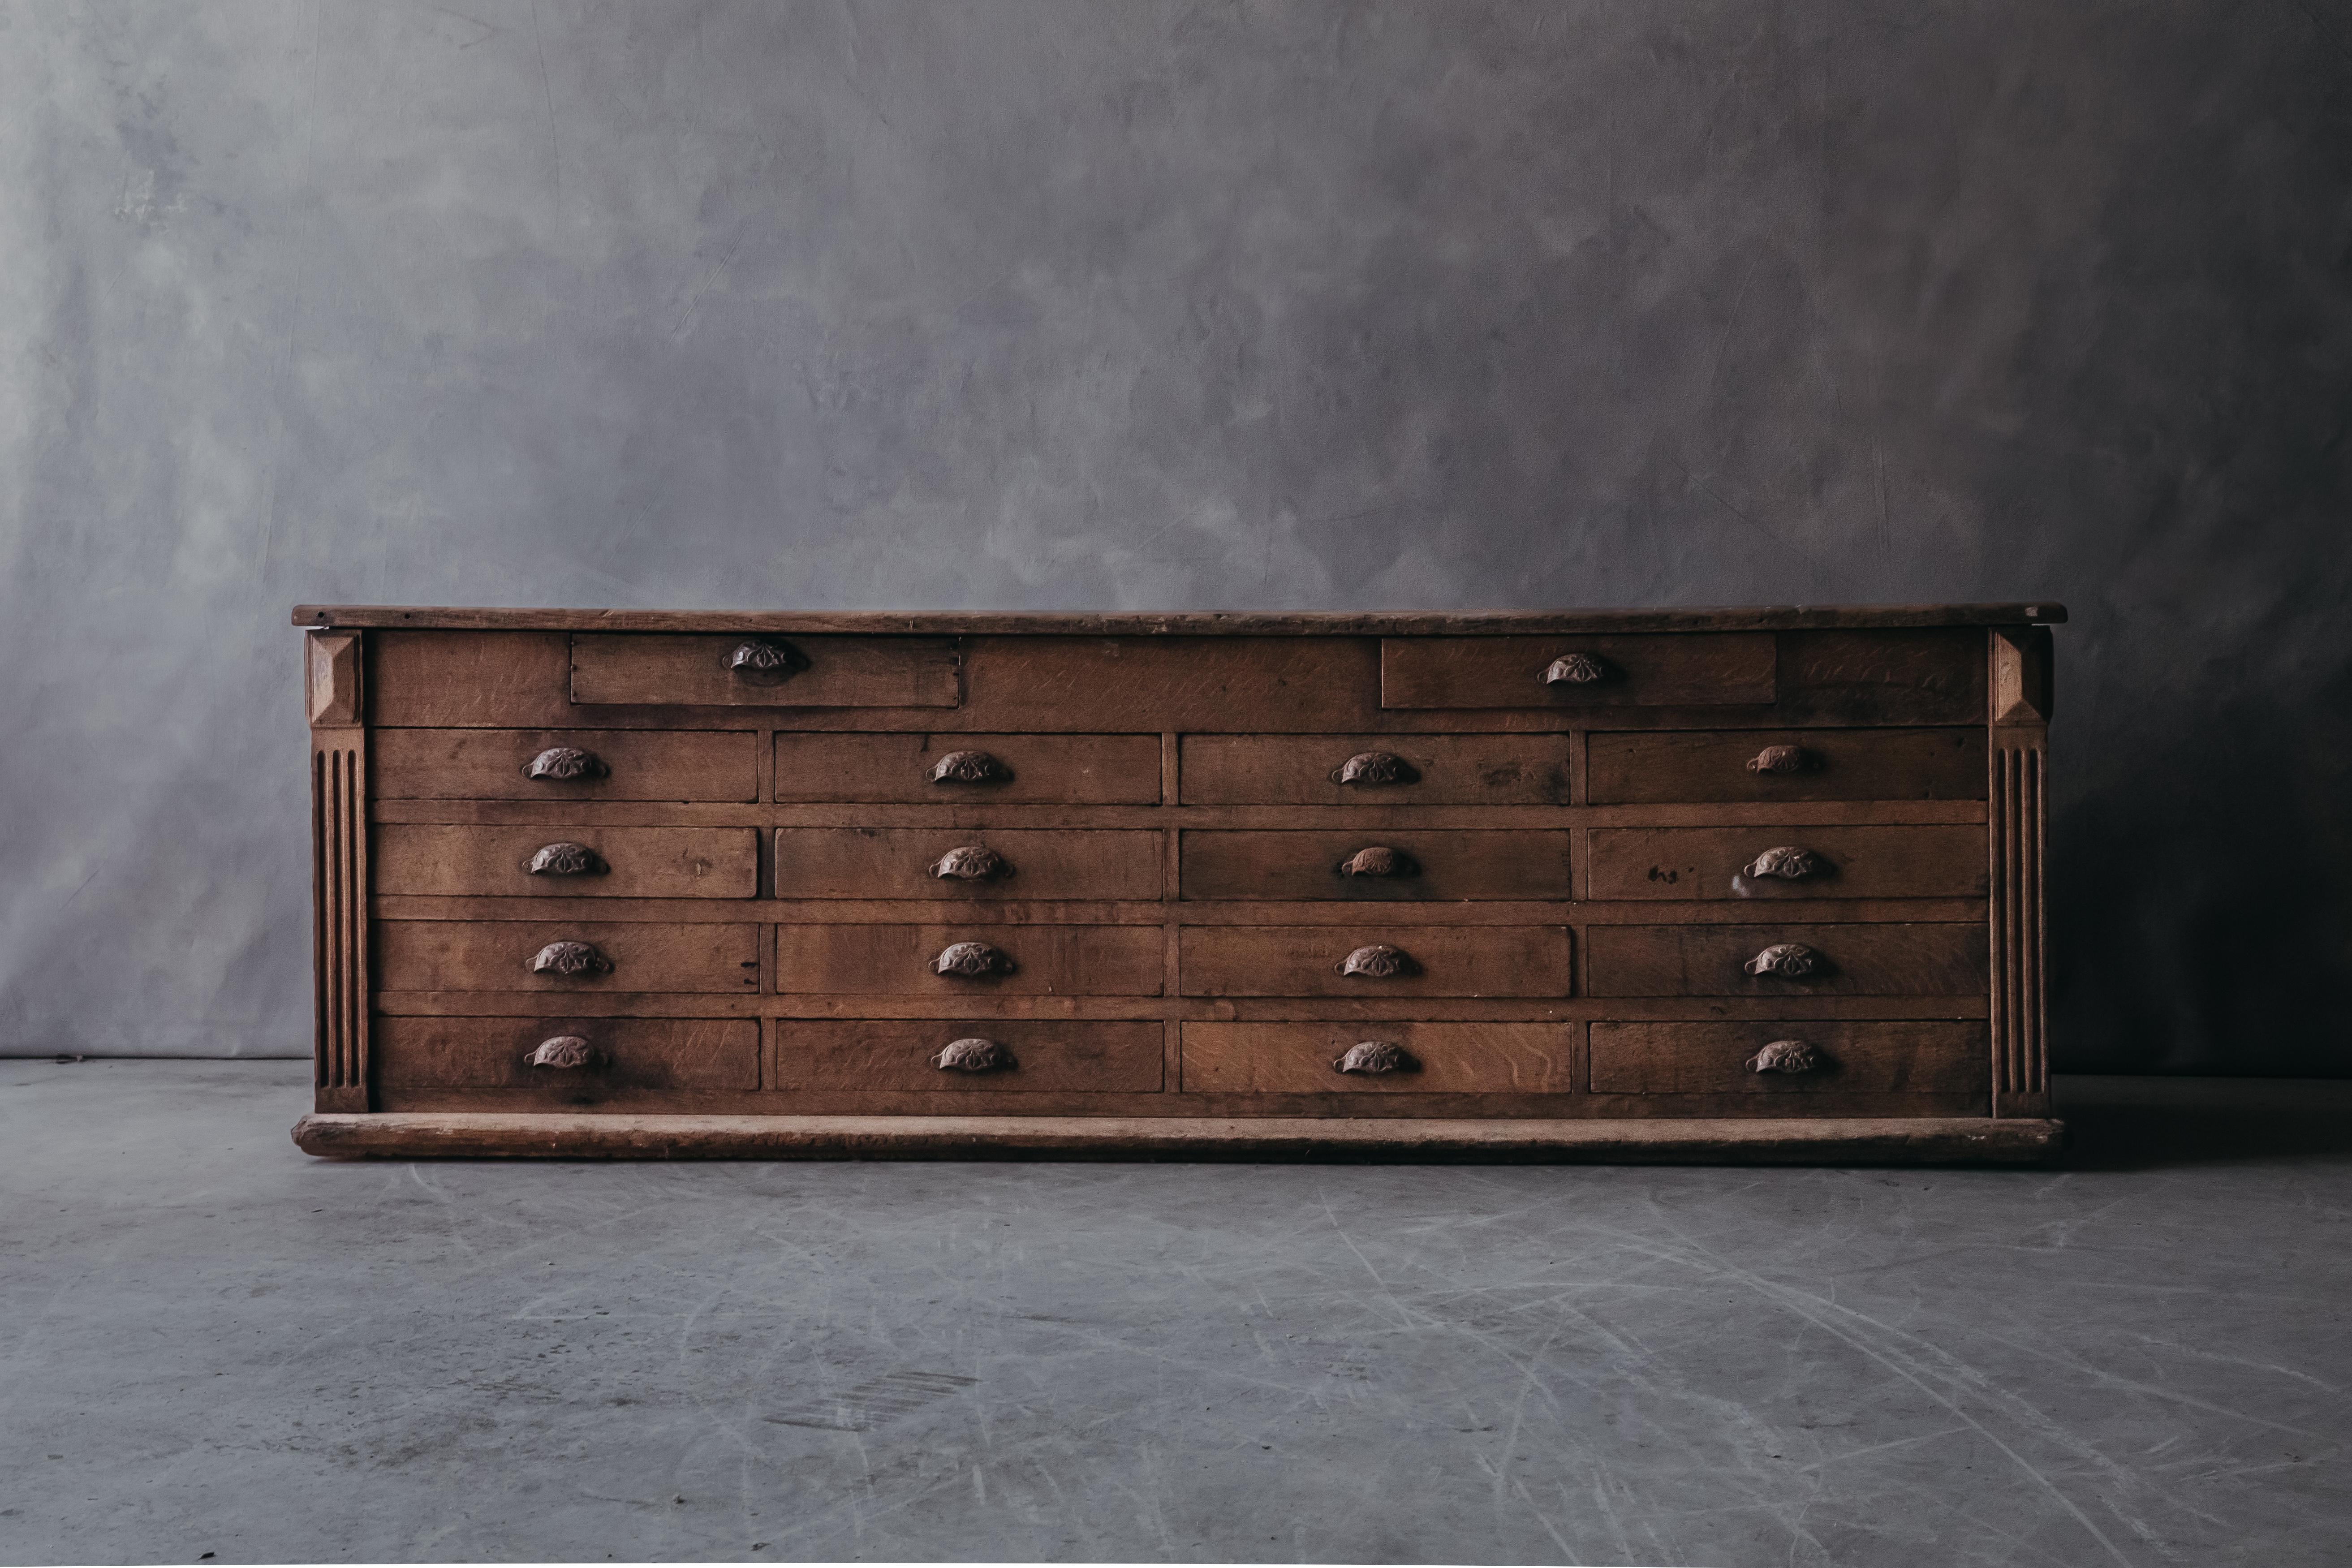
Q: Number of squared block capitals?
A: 2